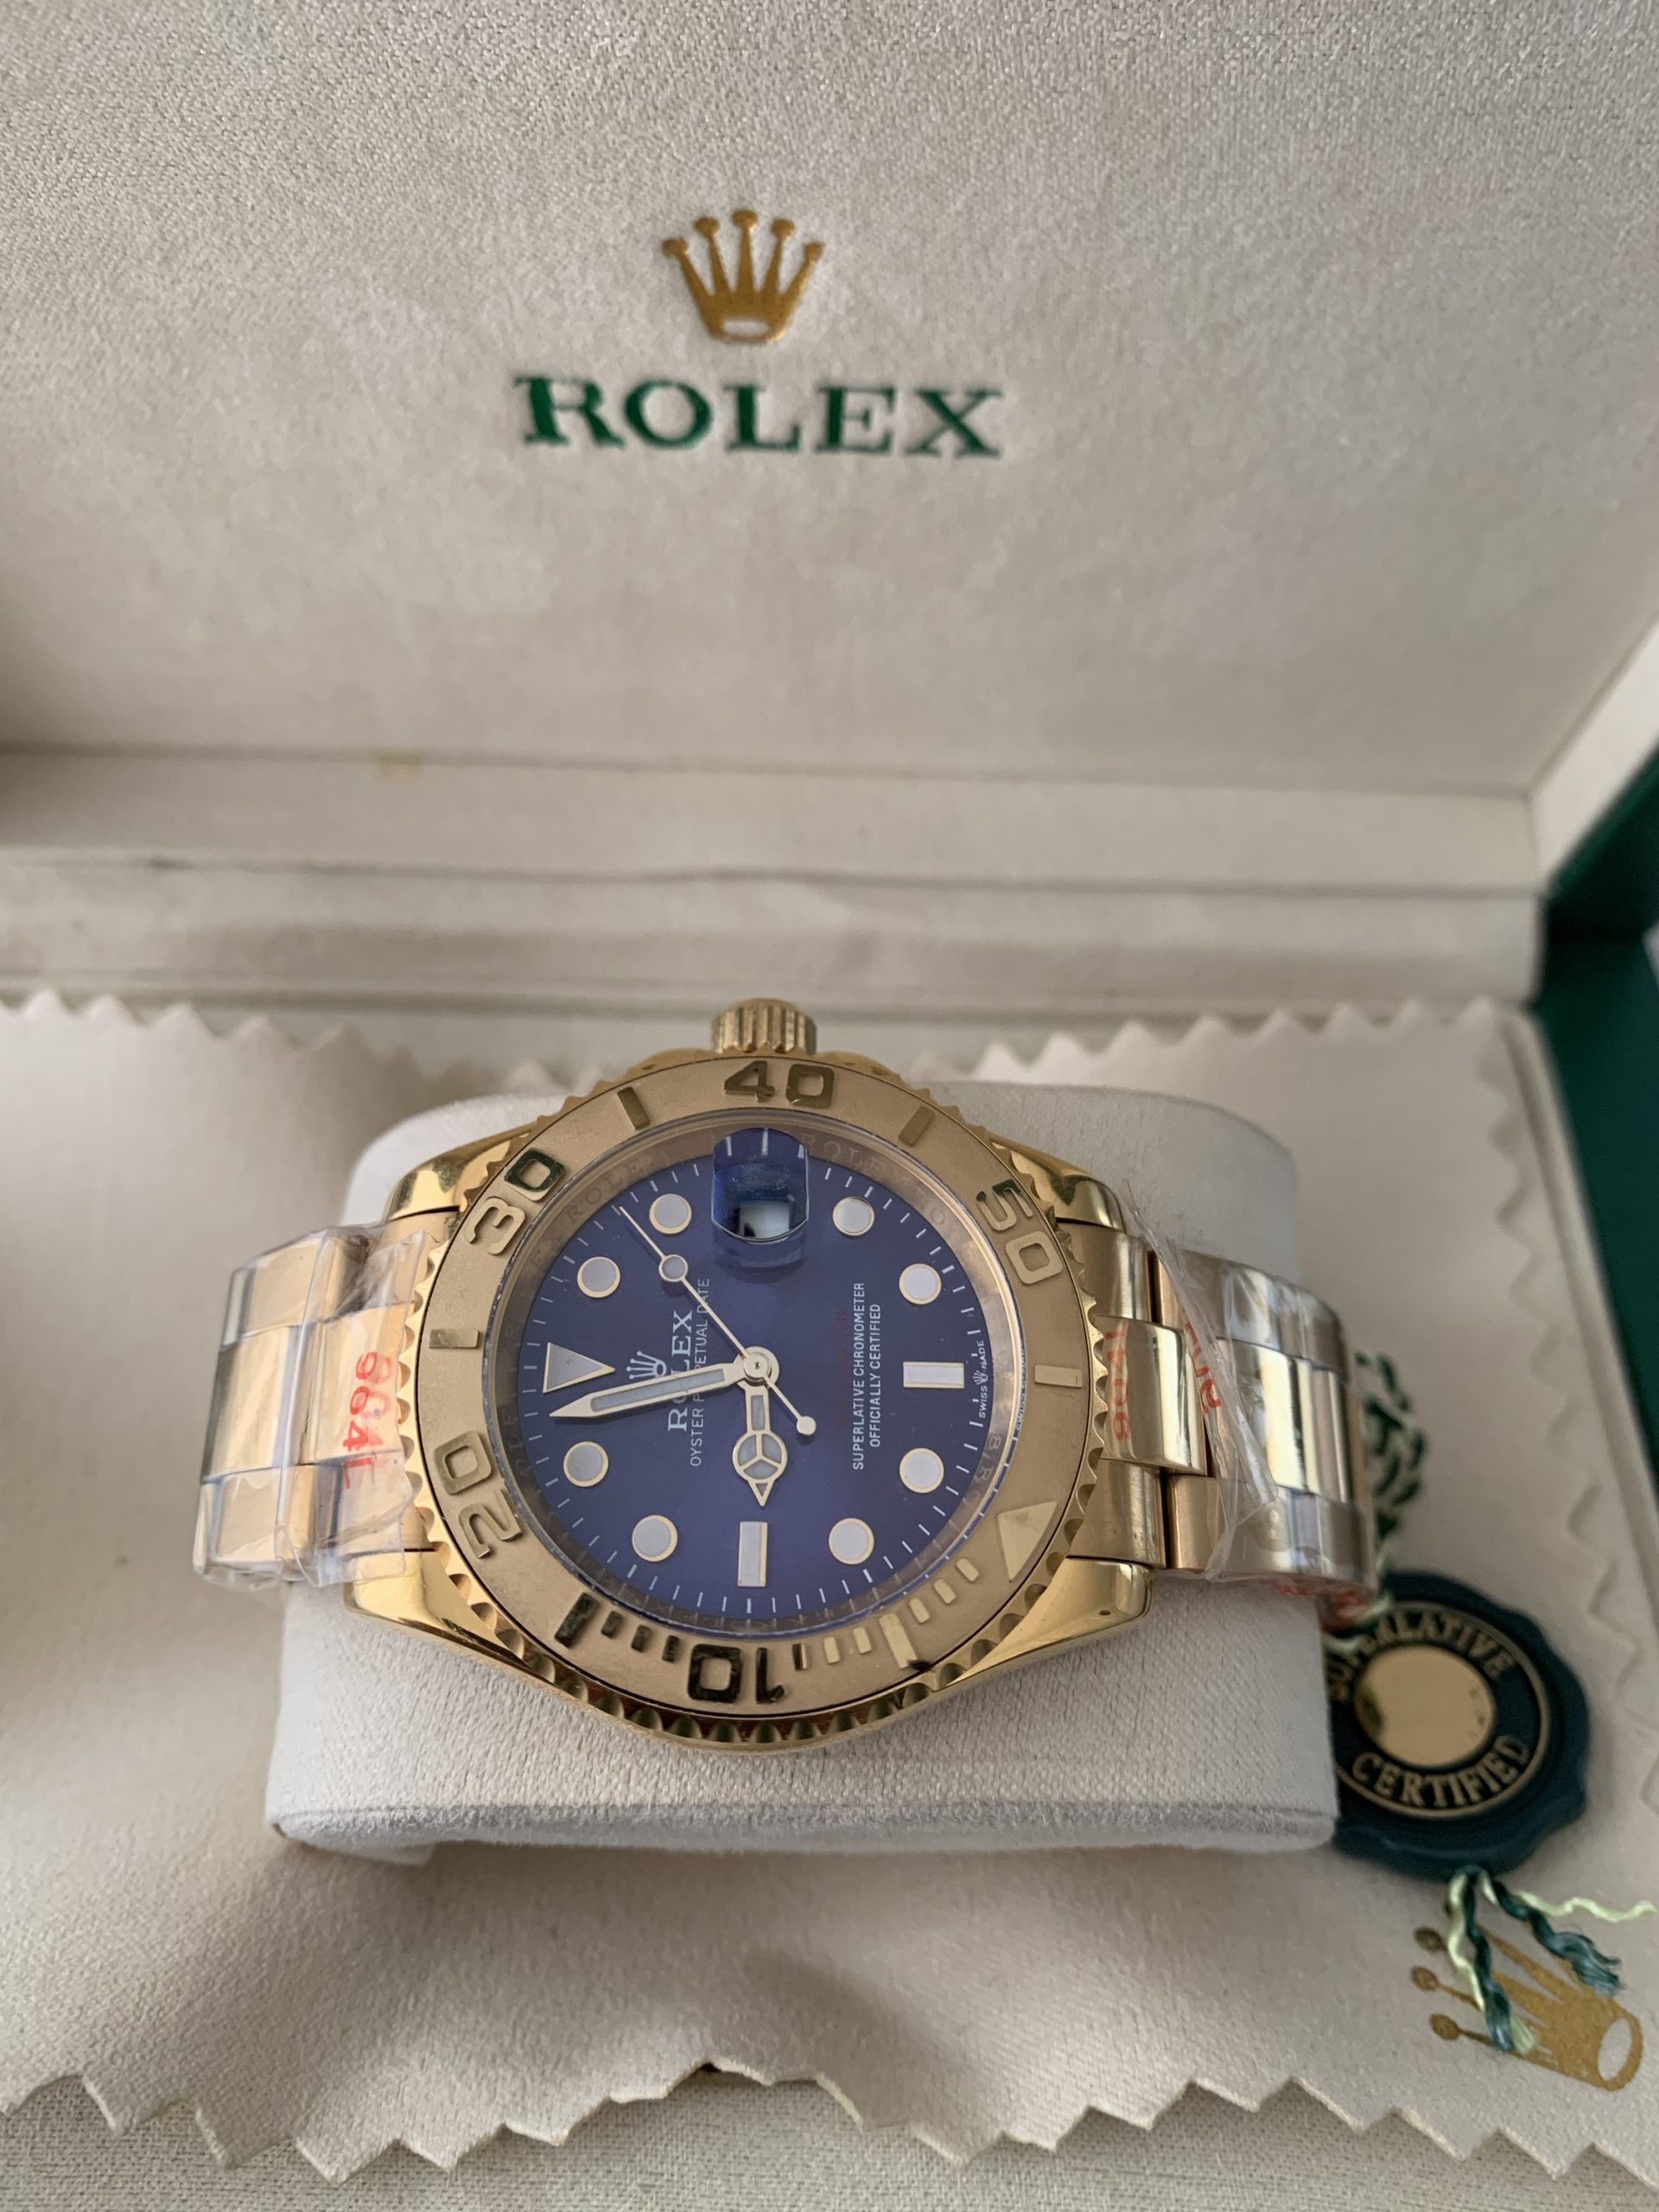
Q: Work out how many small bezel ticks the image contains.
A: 9